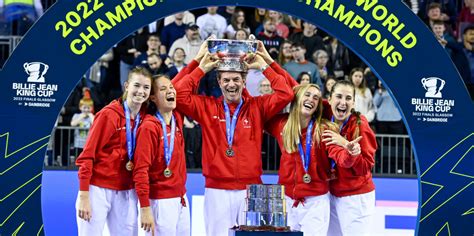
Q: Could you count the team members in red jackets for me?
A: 5